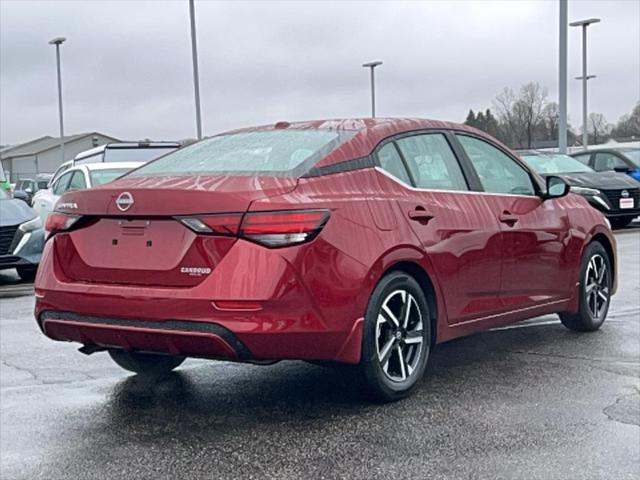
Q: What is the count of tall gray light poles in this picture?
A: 5